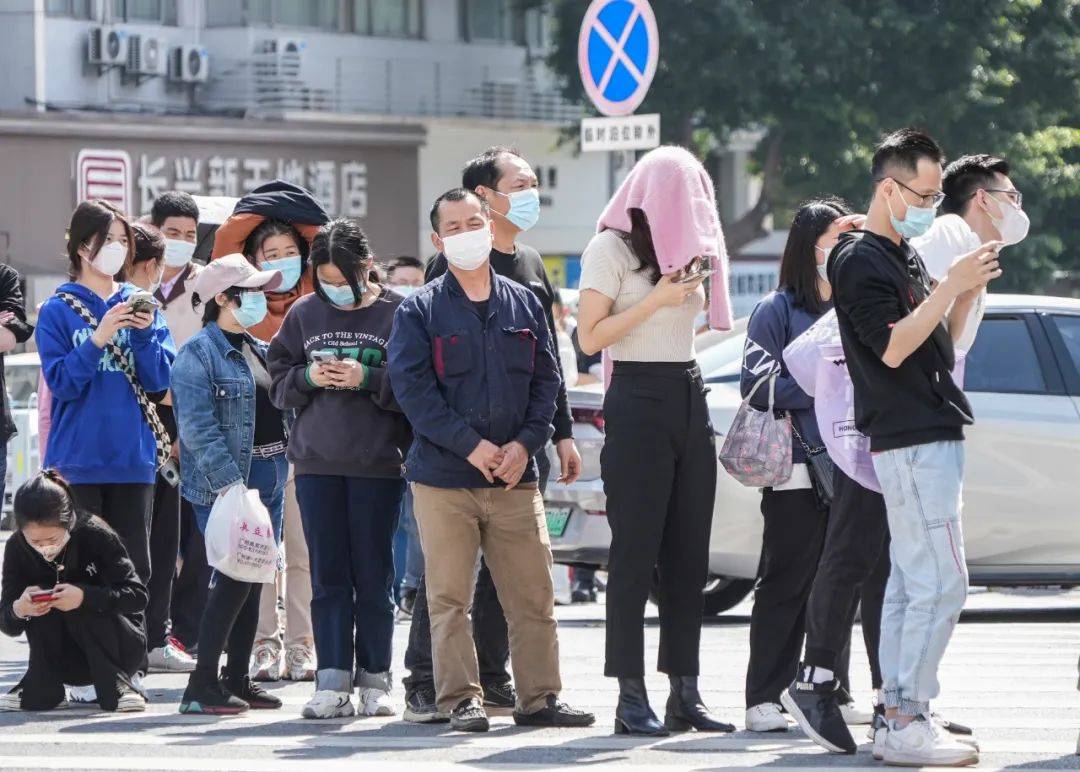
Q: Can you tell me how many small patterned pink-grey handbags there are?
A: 1